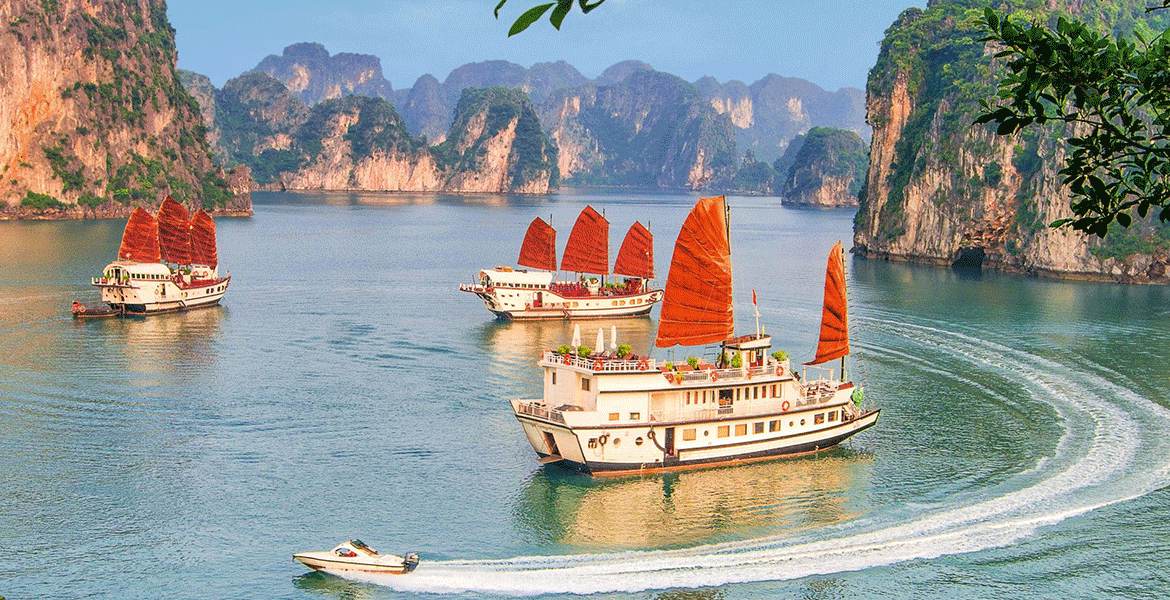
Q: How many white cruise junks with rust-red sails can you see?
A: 3